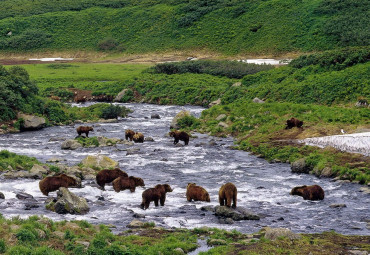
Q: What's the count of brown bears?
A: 12